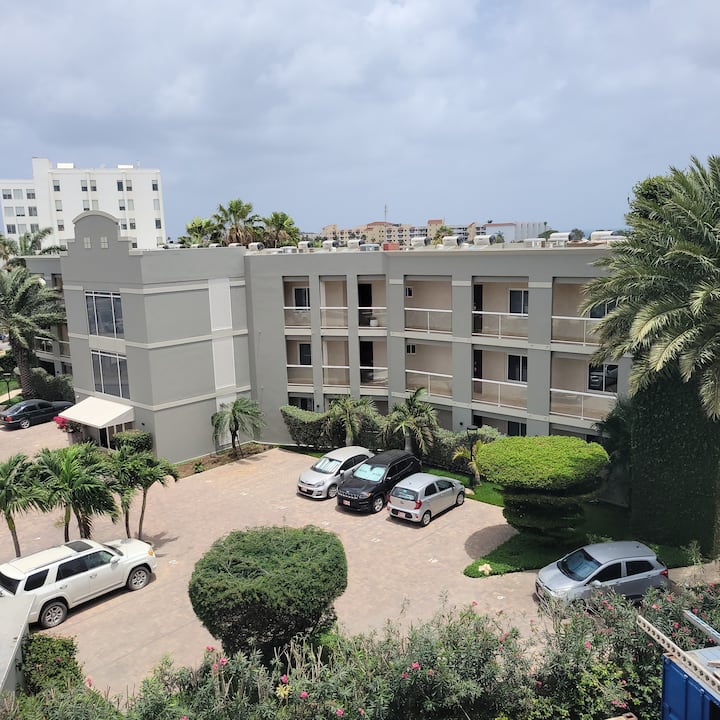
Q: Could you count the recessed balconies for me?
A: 12